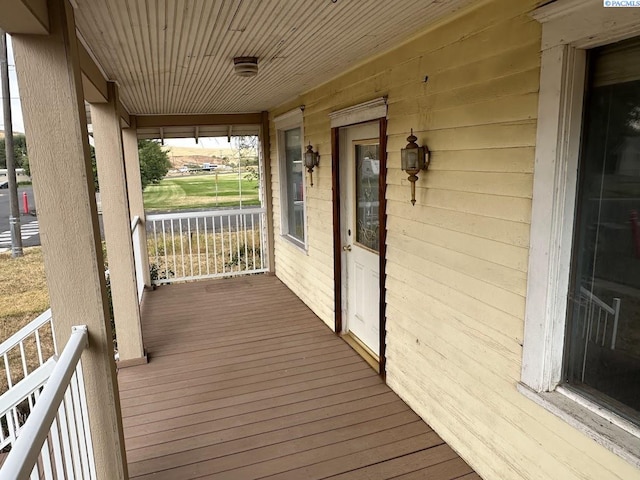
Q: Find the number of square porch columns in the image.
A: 3